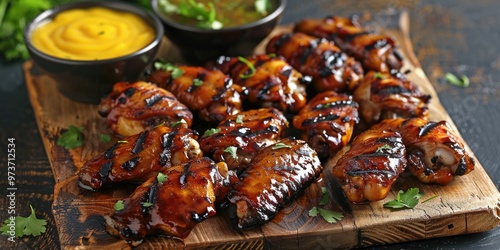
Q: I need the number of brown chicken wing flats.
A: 13